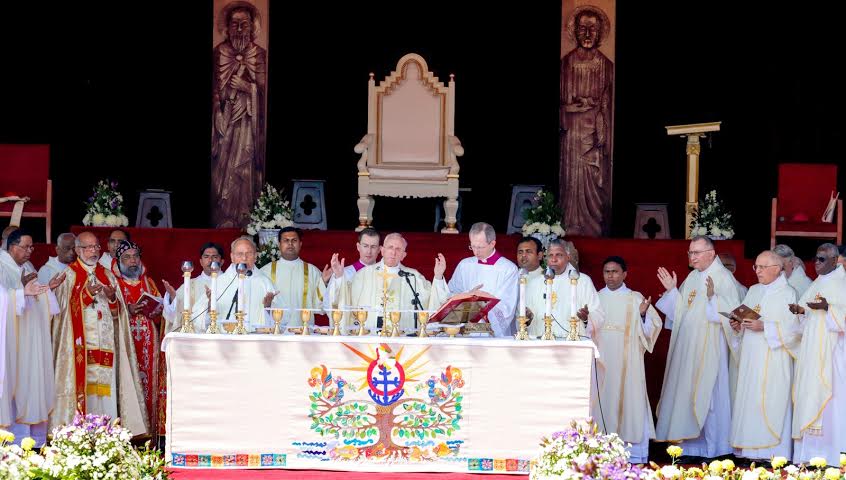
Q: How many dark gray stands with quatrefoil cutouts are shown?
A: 4